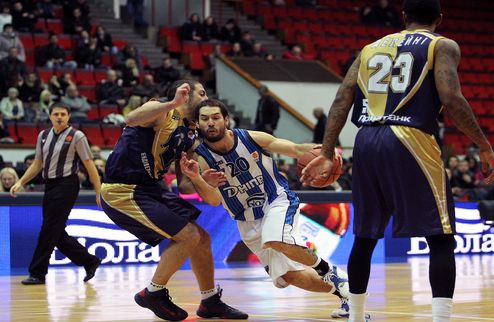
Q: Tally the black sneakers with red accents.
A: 2